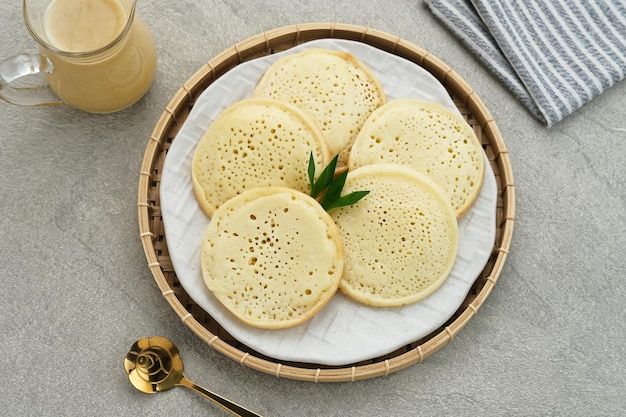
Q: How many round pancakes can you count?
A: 5